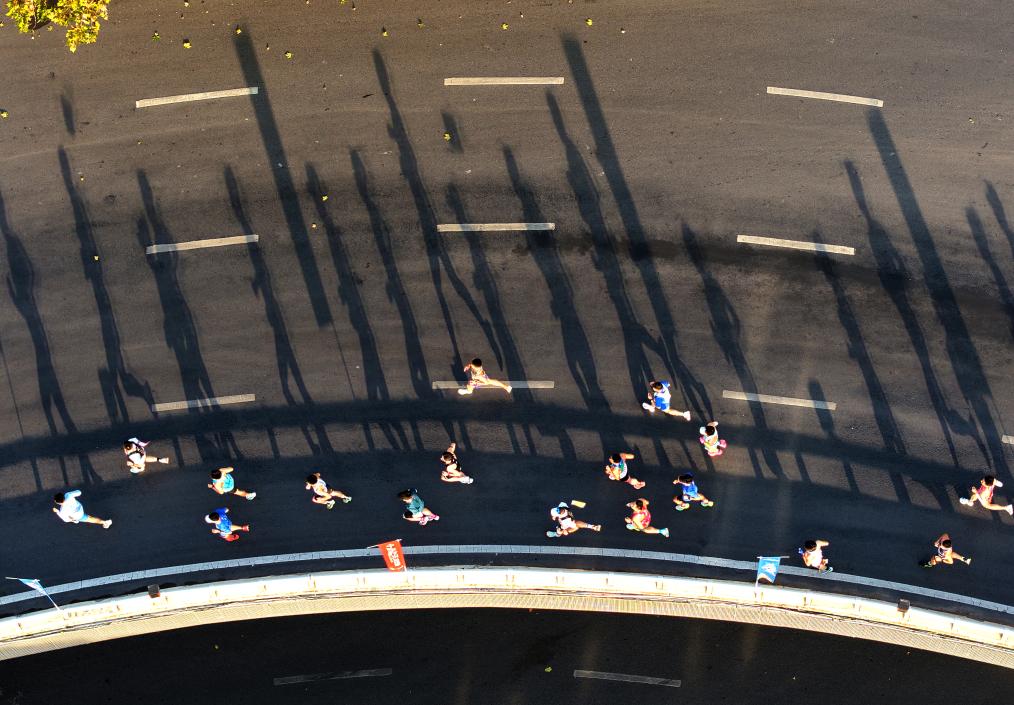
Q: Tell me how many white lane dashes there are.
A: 12